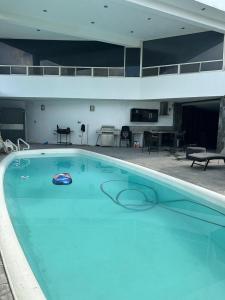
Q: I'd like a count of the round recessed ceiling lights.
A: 8